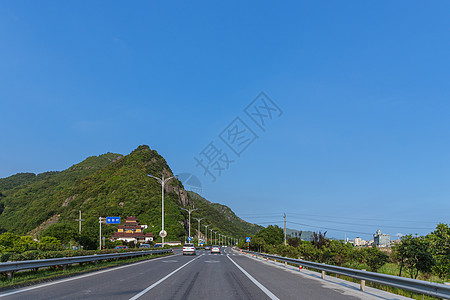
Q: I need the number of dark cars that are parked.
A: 3